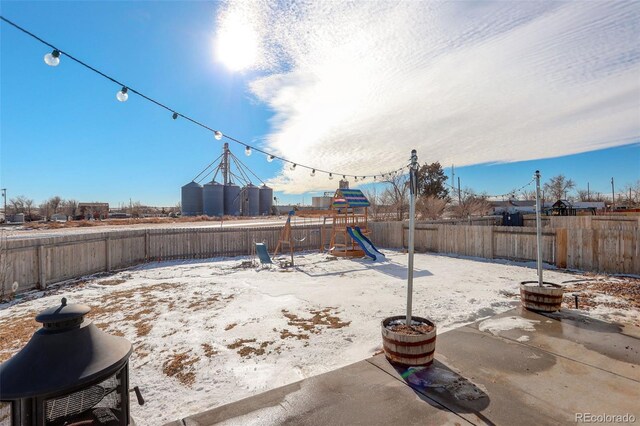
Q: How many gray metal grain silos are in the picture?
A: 5